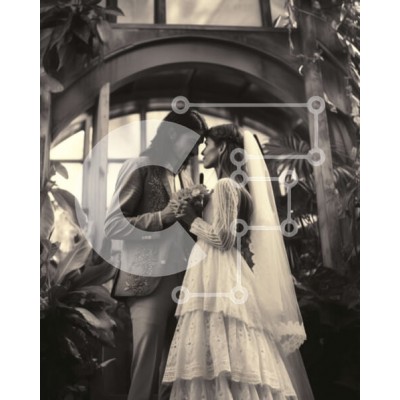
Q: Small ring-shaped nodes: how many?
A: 10